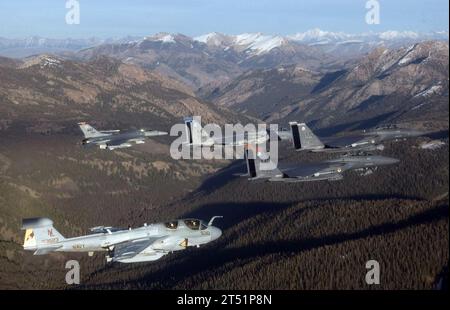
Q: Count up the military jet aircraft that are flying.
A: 5